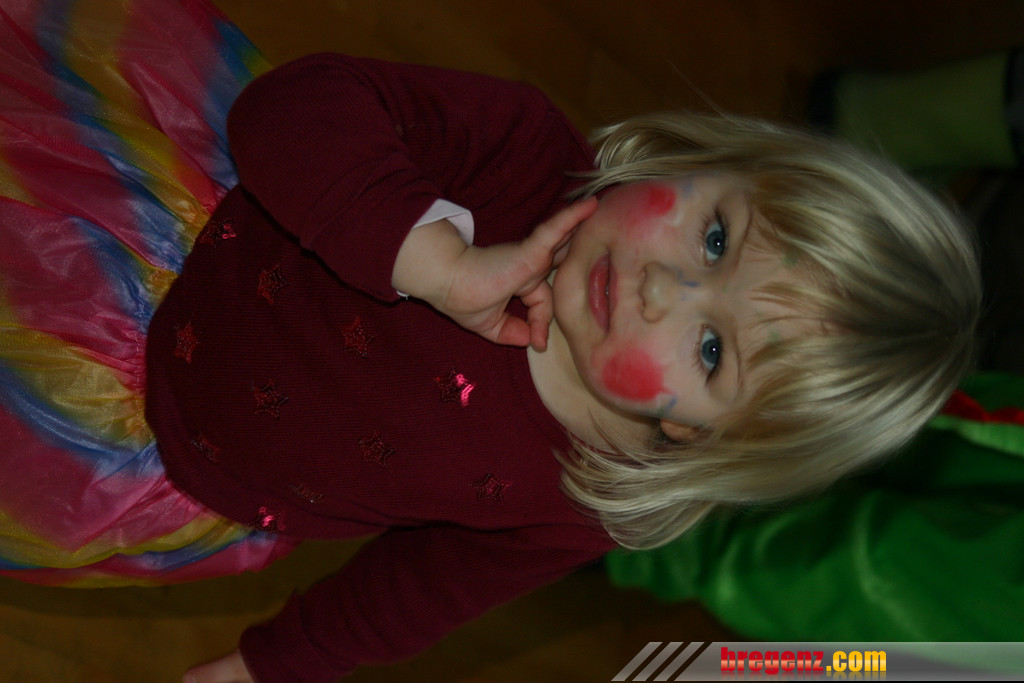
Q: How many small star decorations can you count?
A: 11